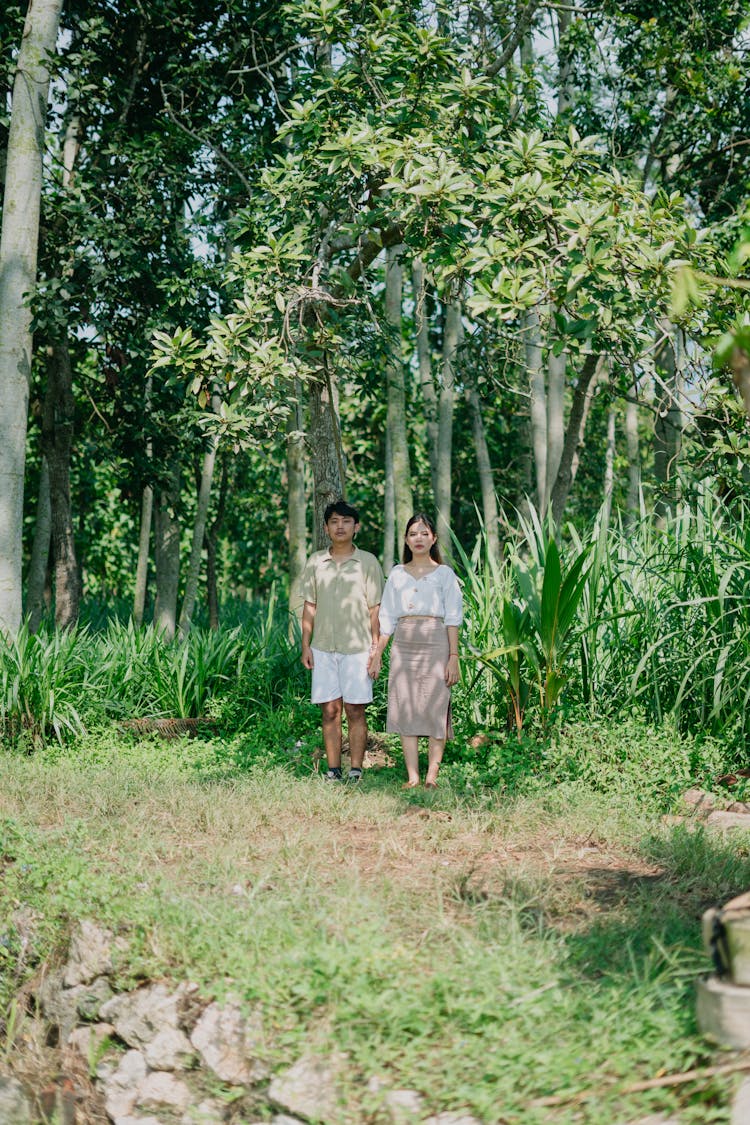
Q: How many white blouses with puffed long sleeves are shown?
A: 1